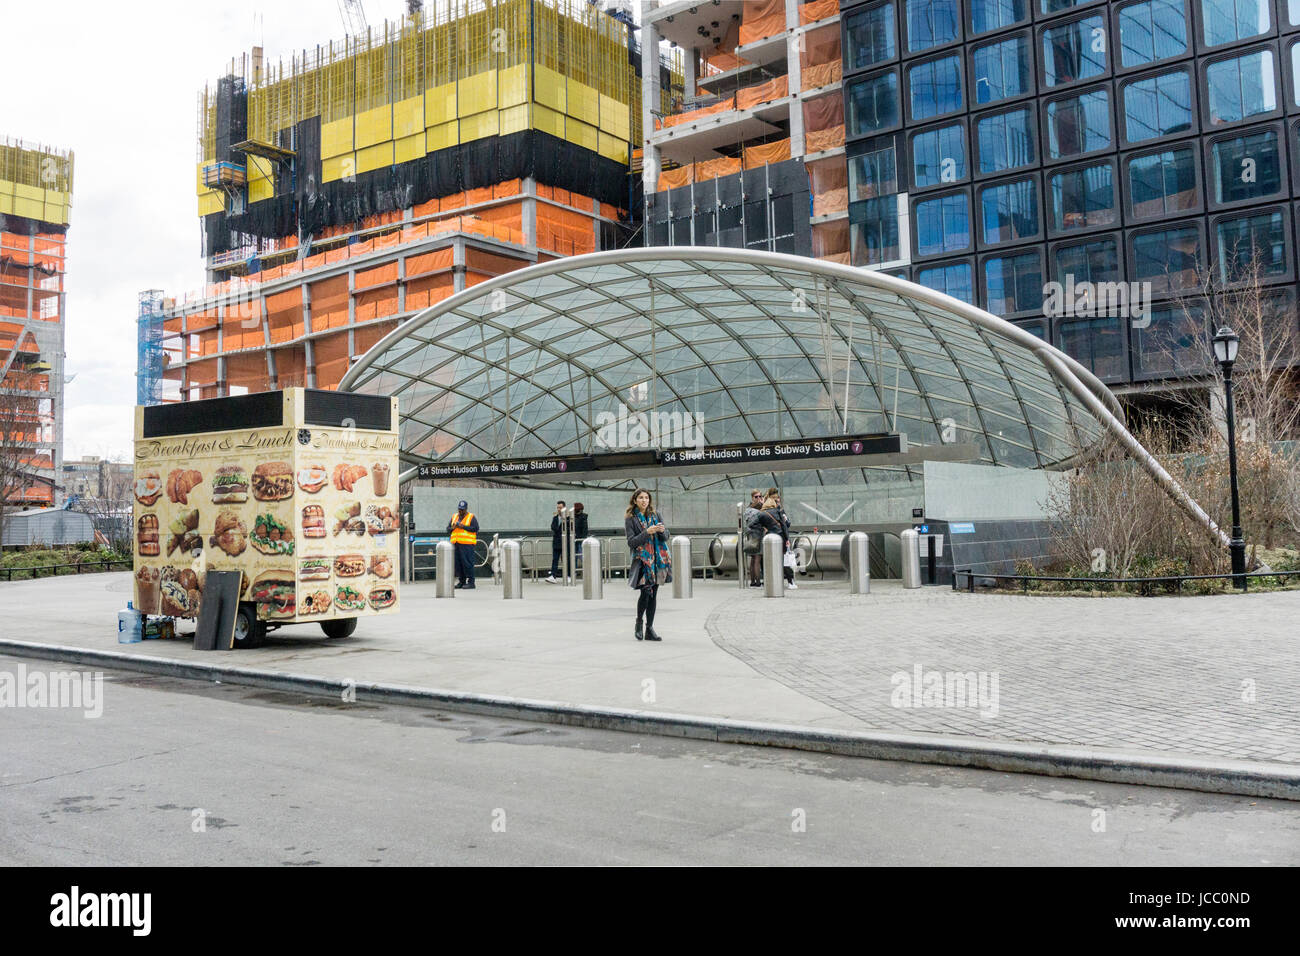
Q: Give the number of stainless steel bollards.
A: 7